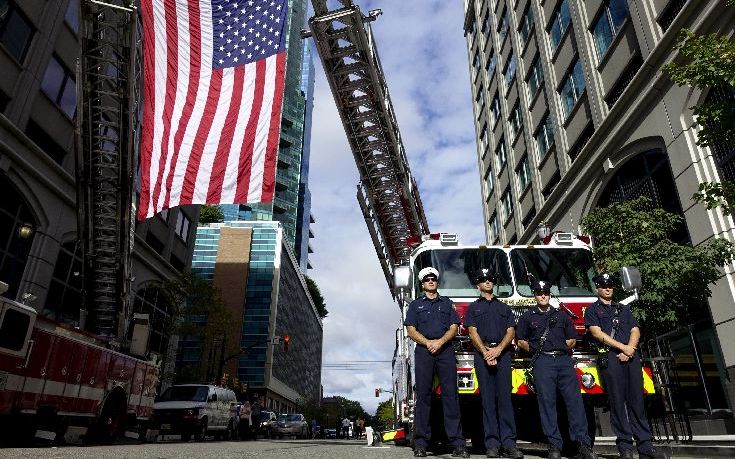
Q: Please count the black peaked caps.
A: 3